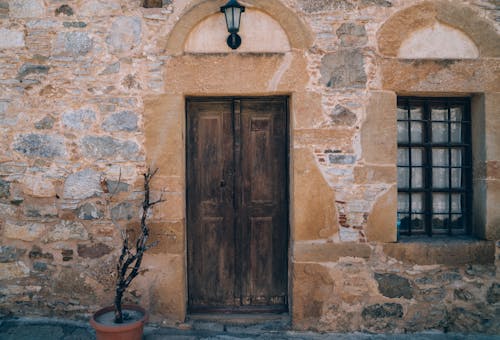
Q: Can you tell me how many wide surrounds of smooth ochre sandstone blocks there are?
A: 2